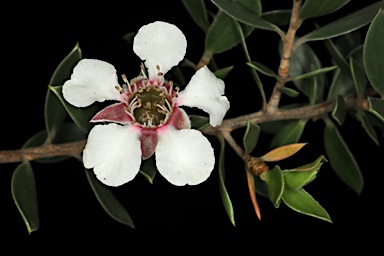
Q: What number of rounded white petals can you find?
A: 5